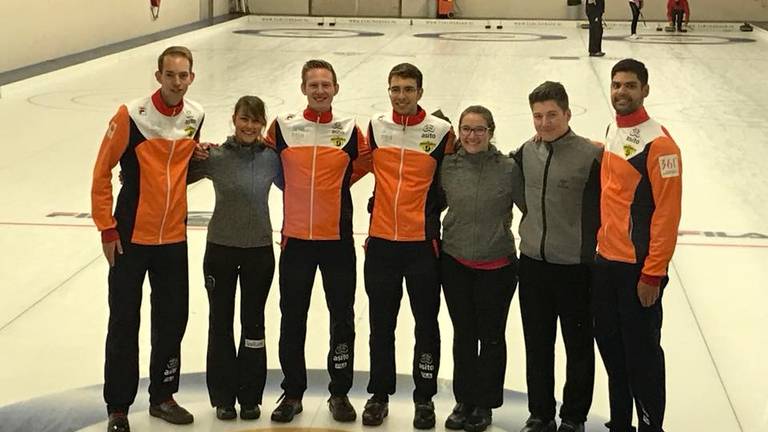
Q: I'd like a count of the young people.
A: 7